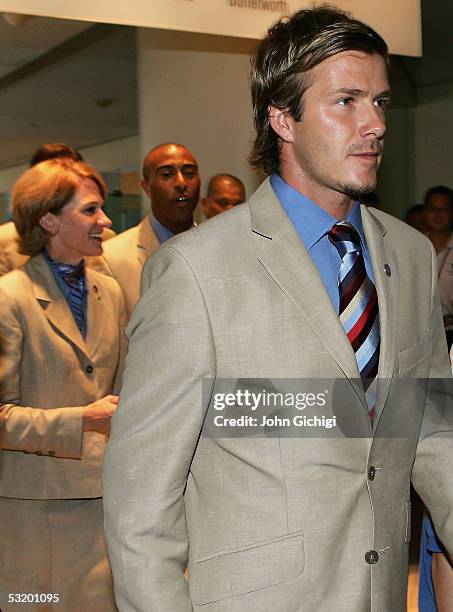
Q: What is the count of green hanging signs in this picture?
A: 0